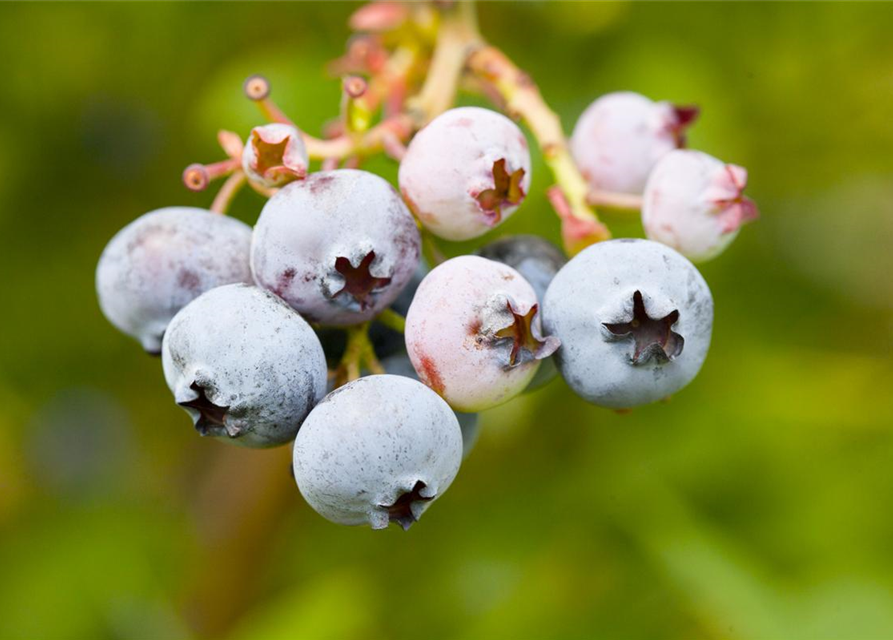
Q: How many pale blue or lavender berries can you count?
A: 5